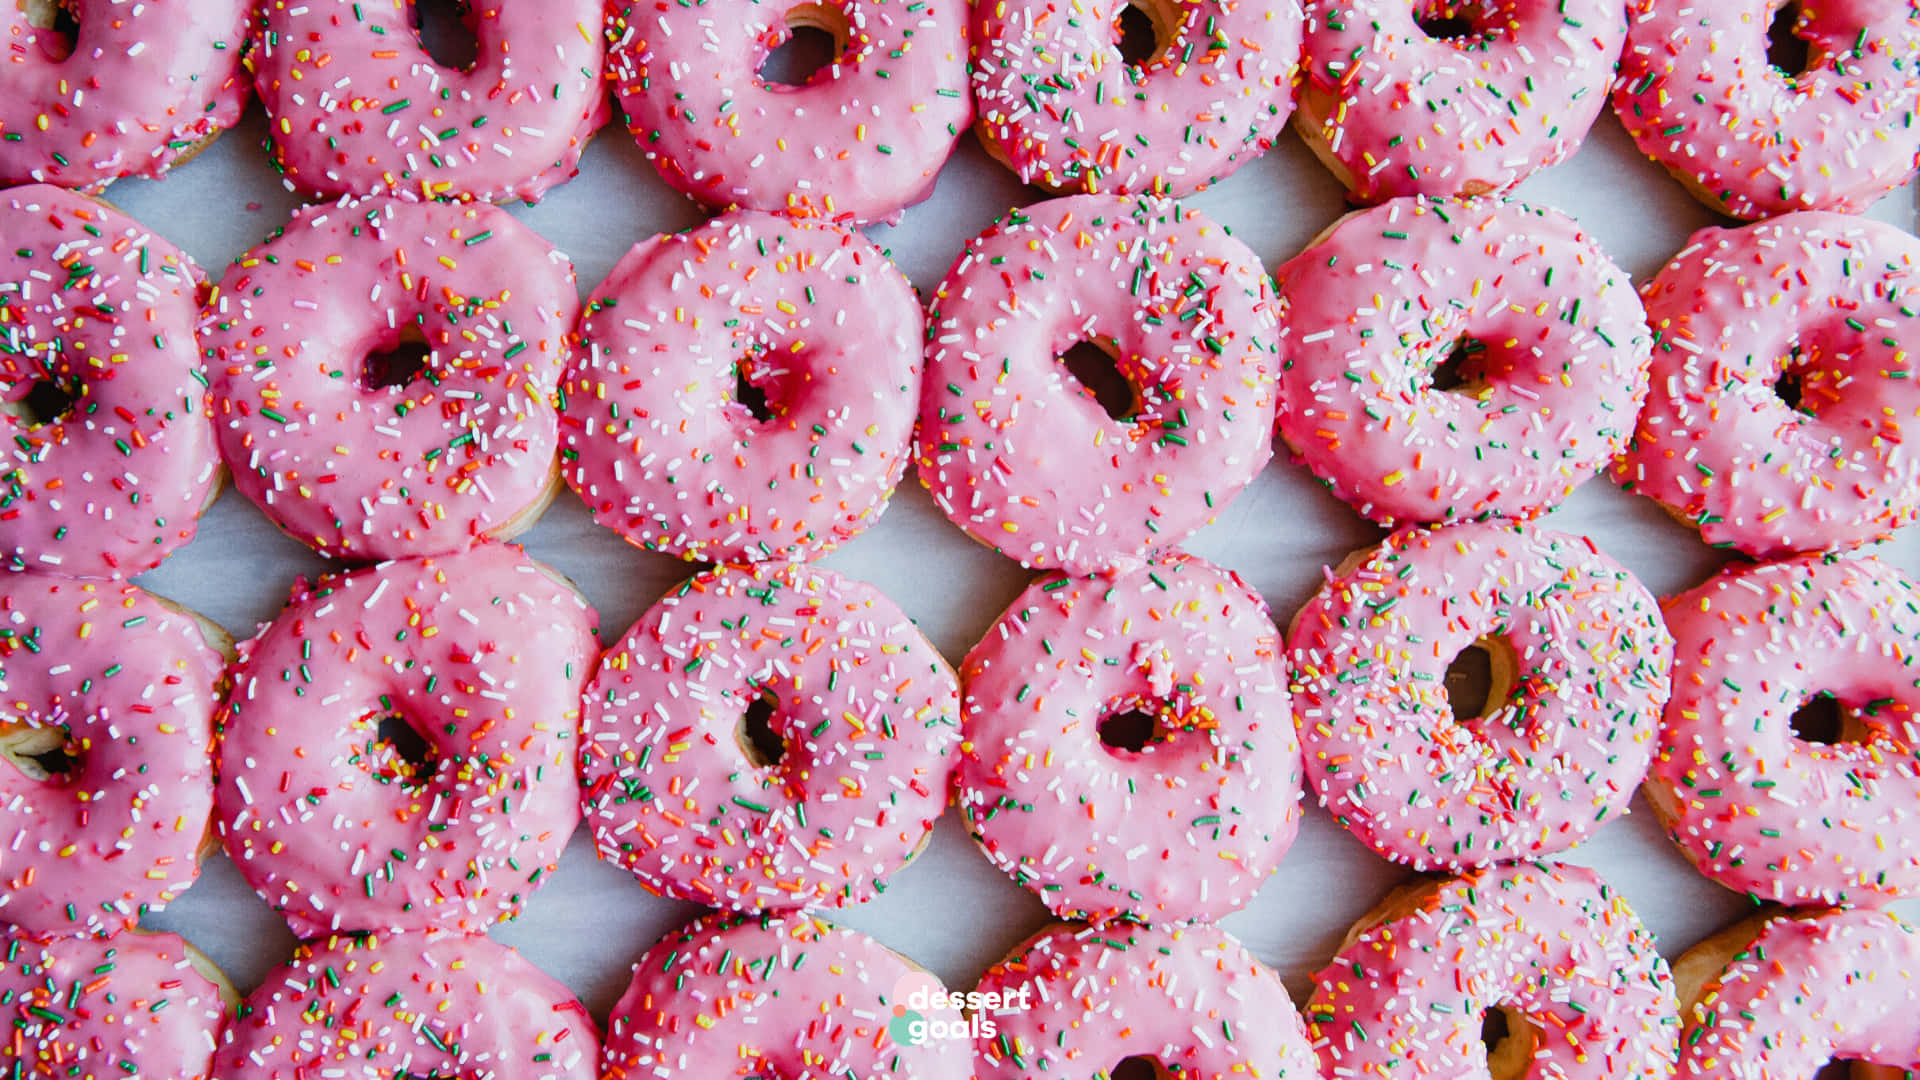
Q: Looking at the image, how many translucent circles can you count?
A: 3